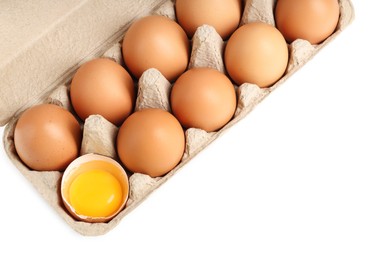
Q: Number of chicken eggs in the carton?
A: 9